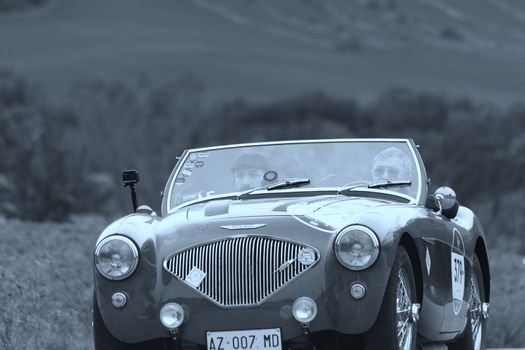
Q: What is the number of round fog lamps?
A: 2